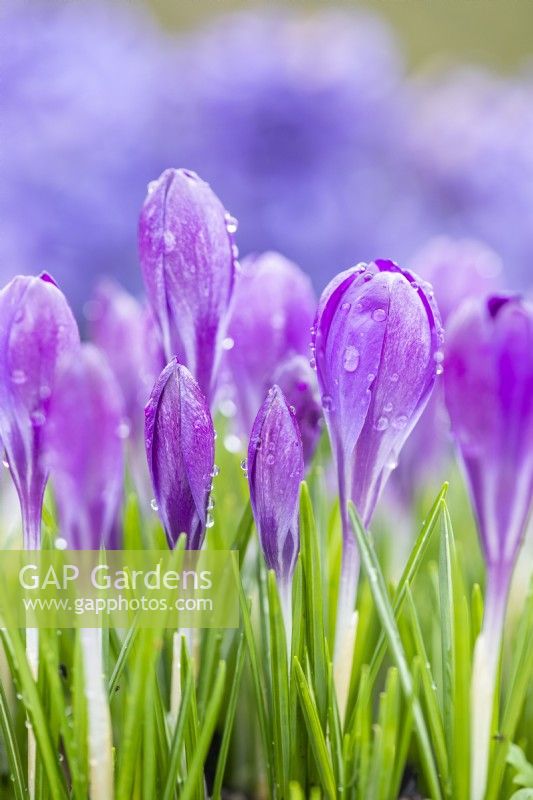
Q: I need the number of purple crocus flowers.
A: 11